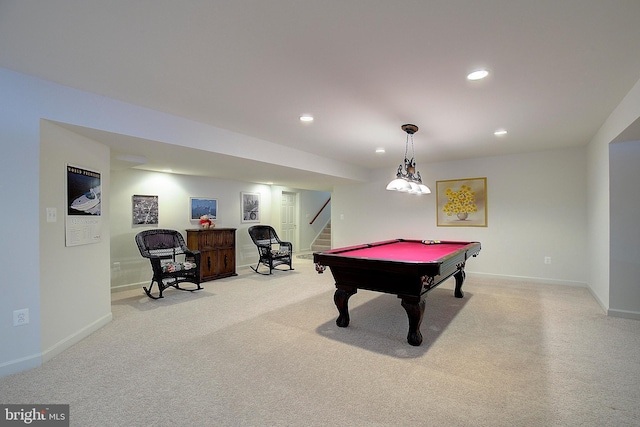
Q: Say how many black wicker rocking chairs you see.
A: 2